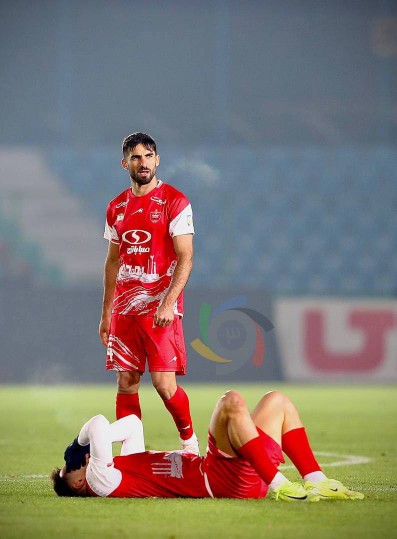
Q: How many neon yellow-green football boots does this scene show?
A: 2